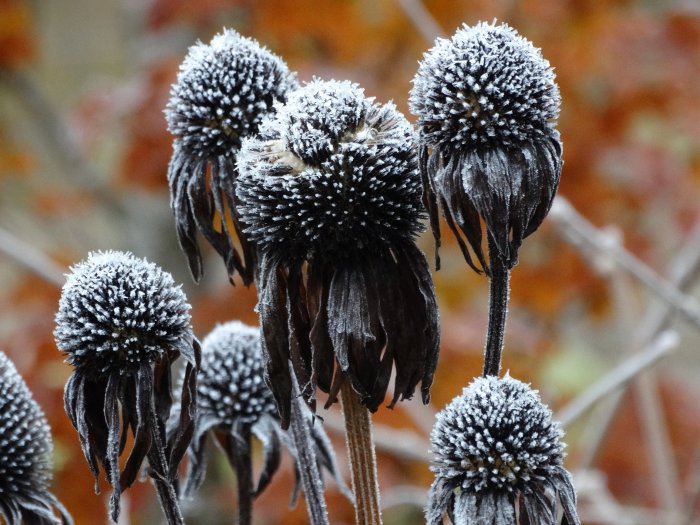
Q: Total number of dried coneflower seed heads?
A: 7